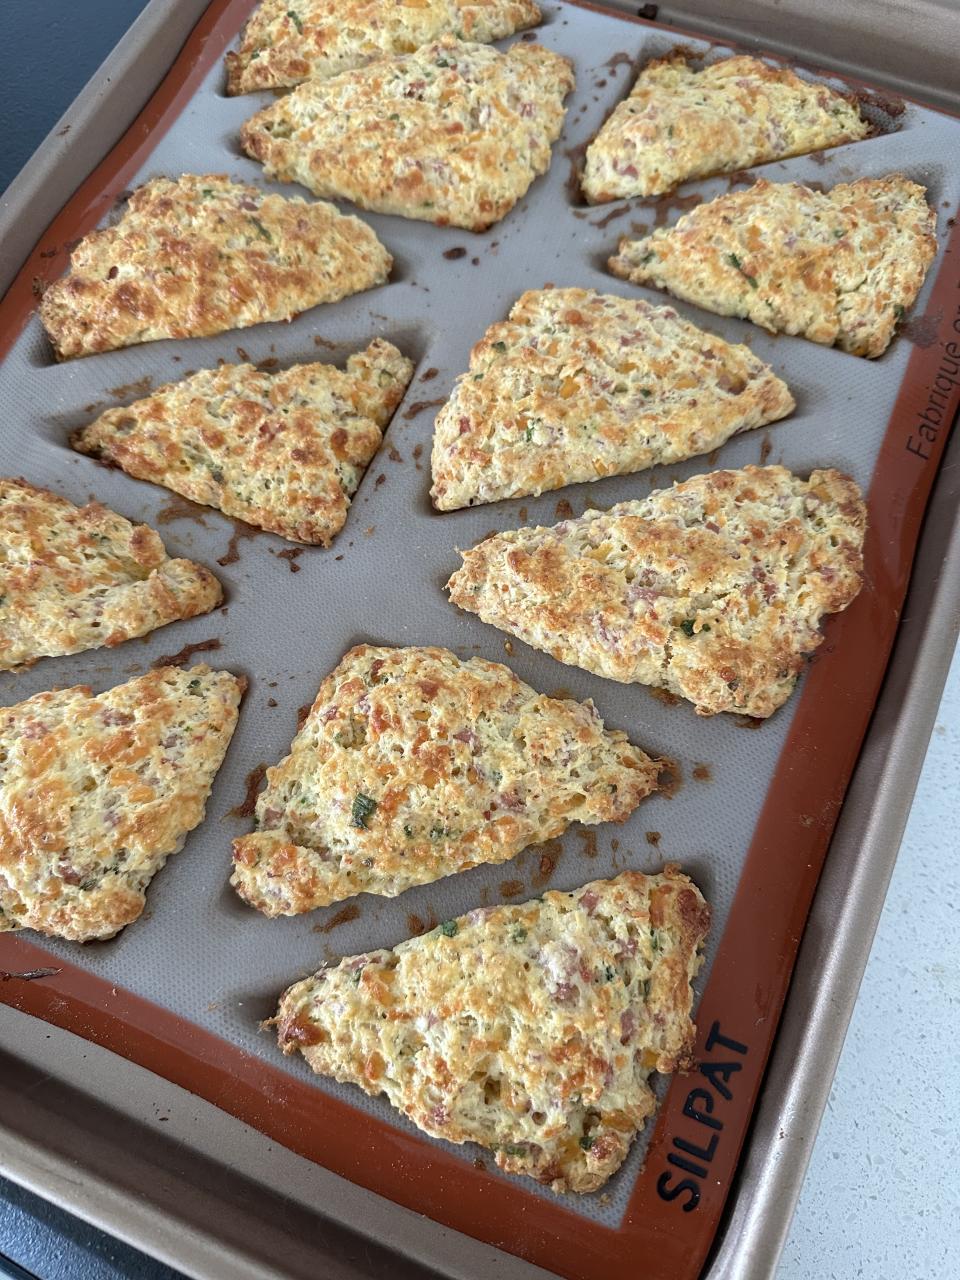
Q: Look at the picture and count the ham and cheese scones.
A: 12